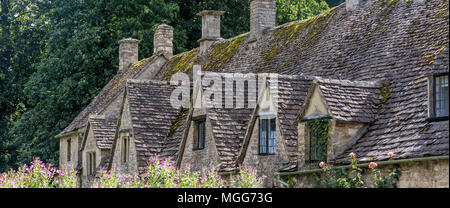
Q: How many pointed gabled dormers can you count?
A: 5